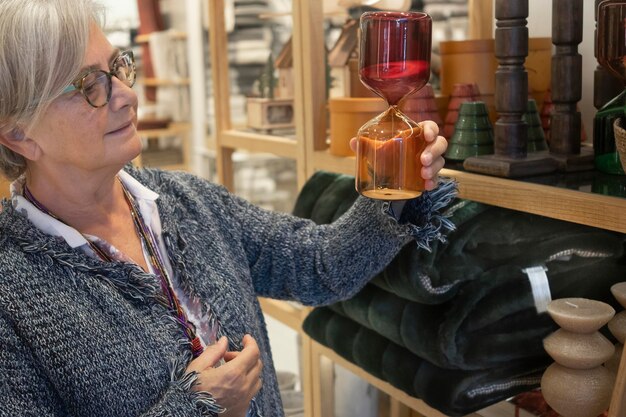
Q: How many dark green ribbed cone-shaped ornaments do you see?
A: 2